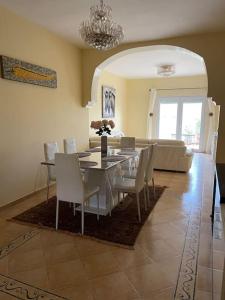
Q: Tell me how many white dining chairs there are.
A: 6